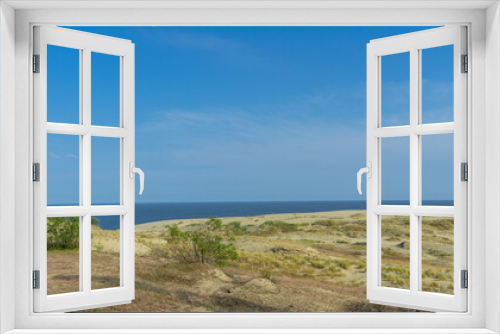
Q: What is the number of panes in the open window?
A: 12